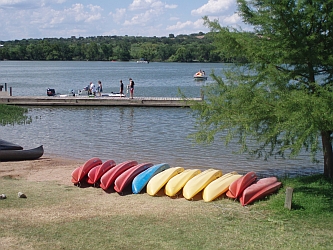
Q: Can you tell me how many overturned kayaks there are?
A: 11